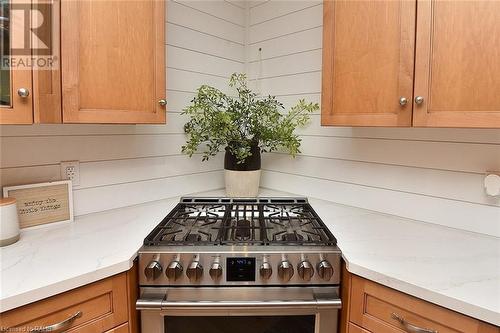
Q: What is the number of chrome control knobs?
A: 8